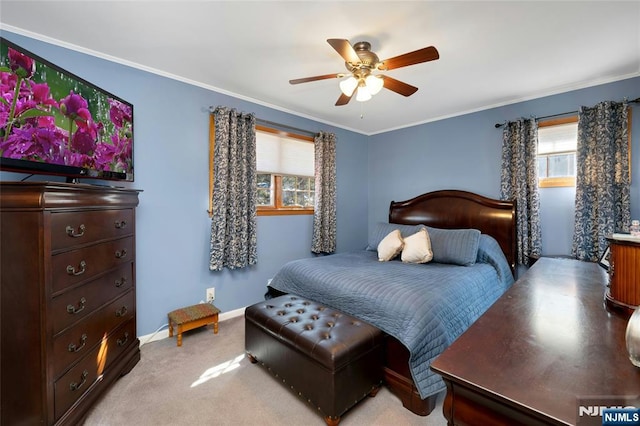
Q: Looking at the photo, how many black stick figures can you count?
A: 0